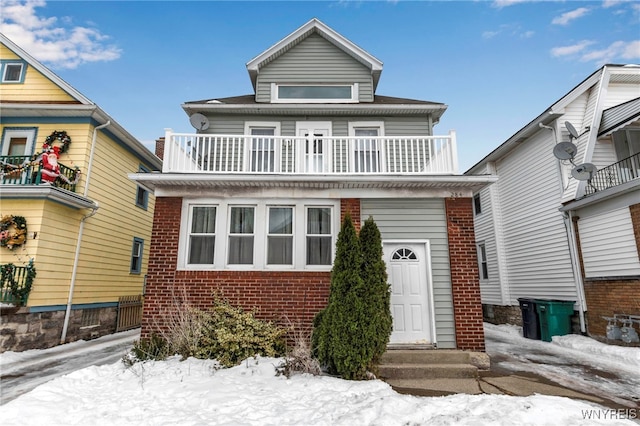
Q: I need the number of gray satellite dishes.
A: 4